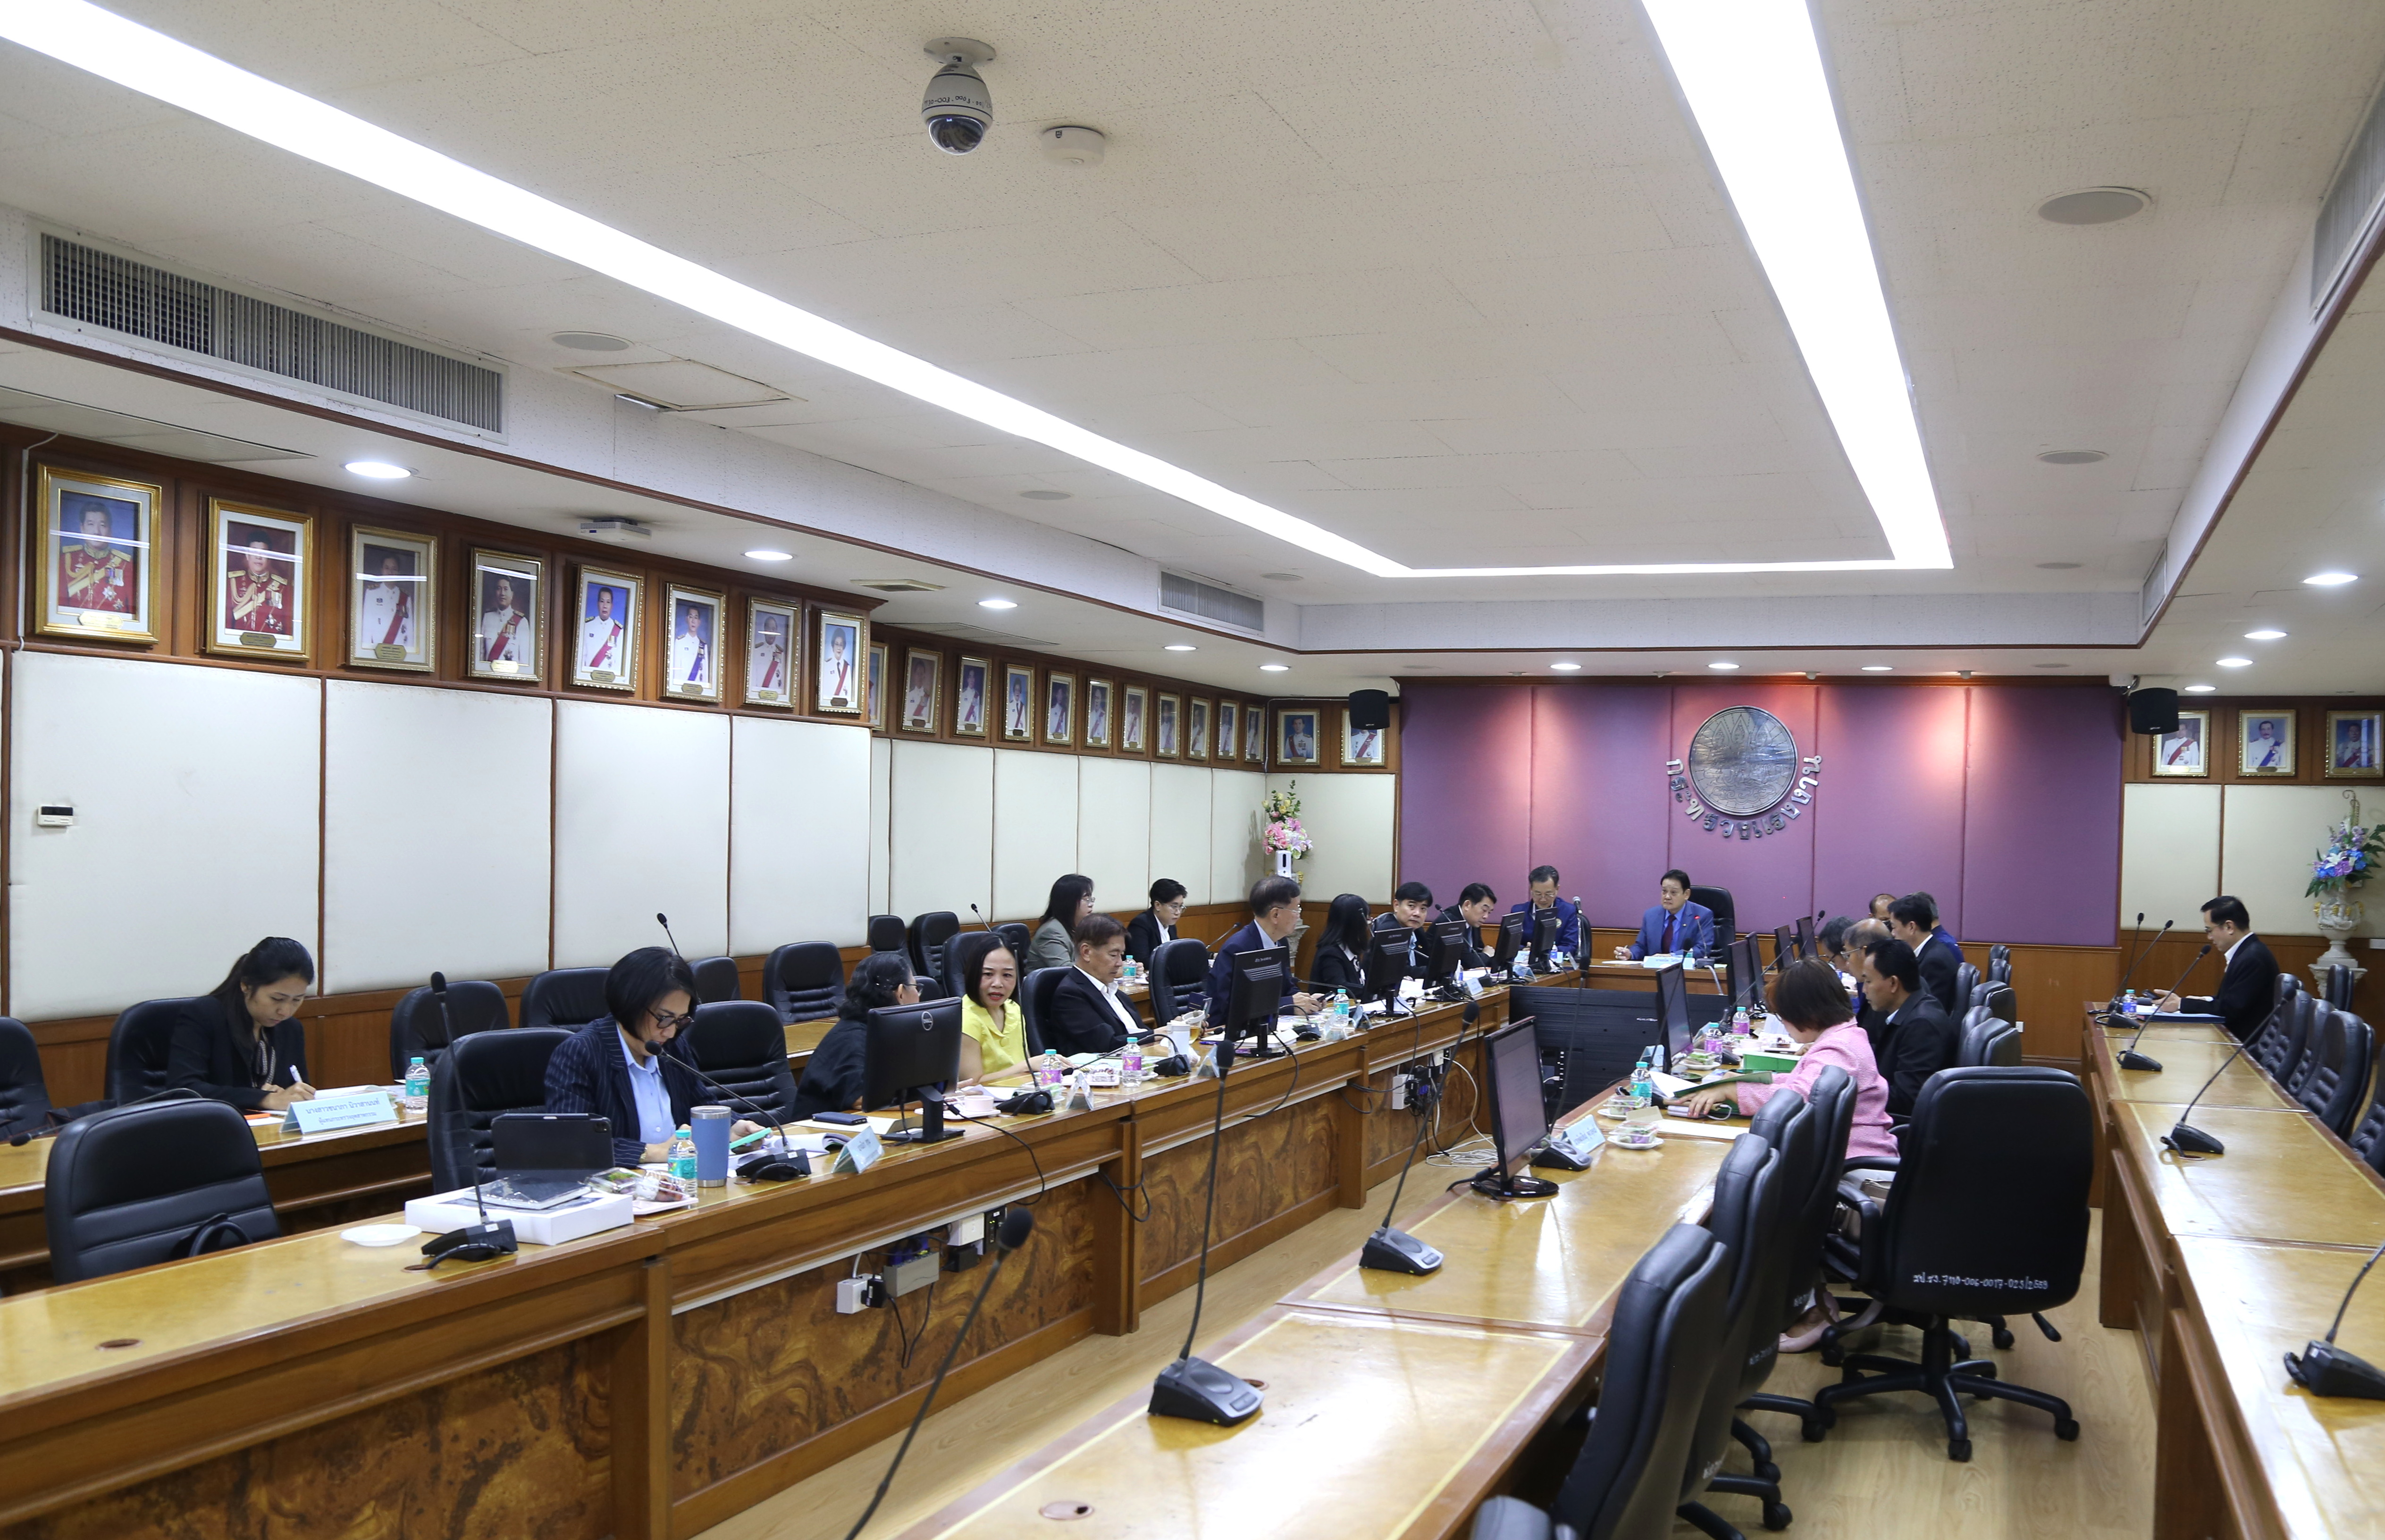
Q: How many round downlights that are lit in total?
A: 12